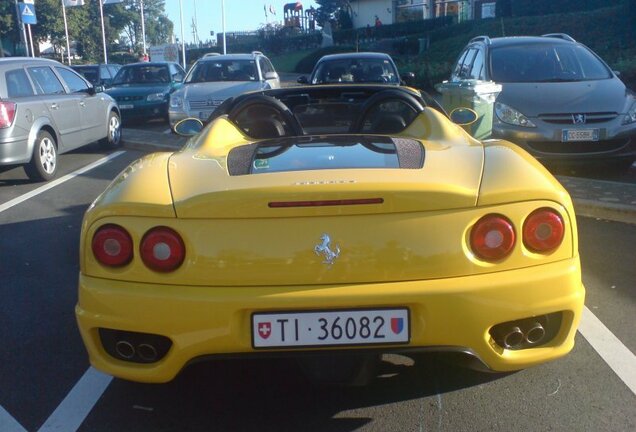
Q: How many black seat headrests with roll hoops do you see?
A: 2